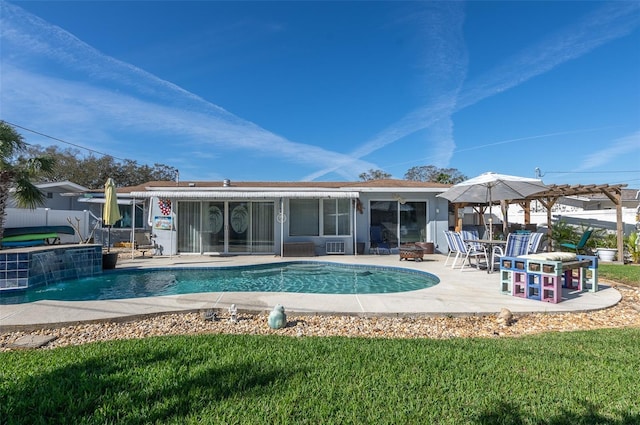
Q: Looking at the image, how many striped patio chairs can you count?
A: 5